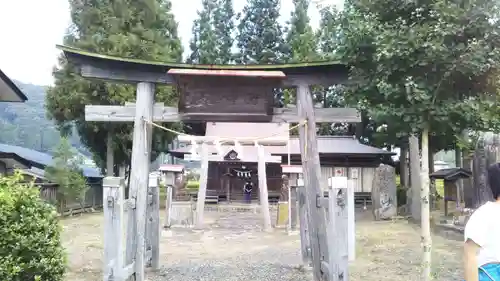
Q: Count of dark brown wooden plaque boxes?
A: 1